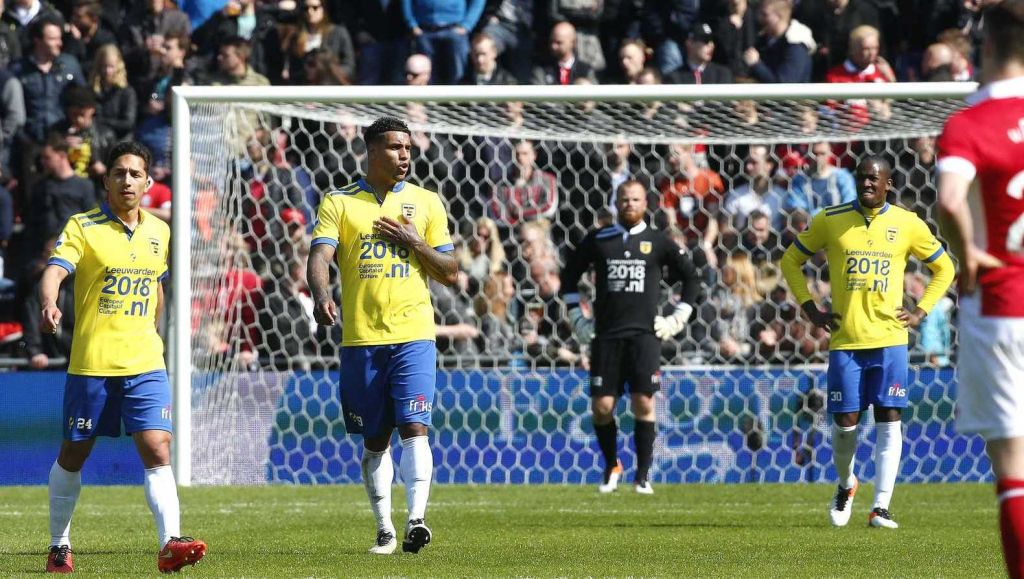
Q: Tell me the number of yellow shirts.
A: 3